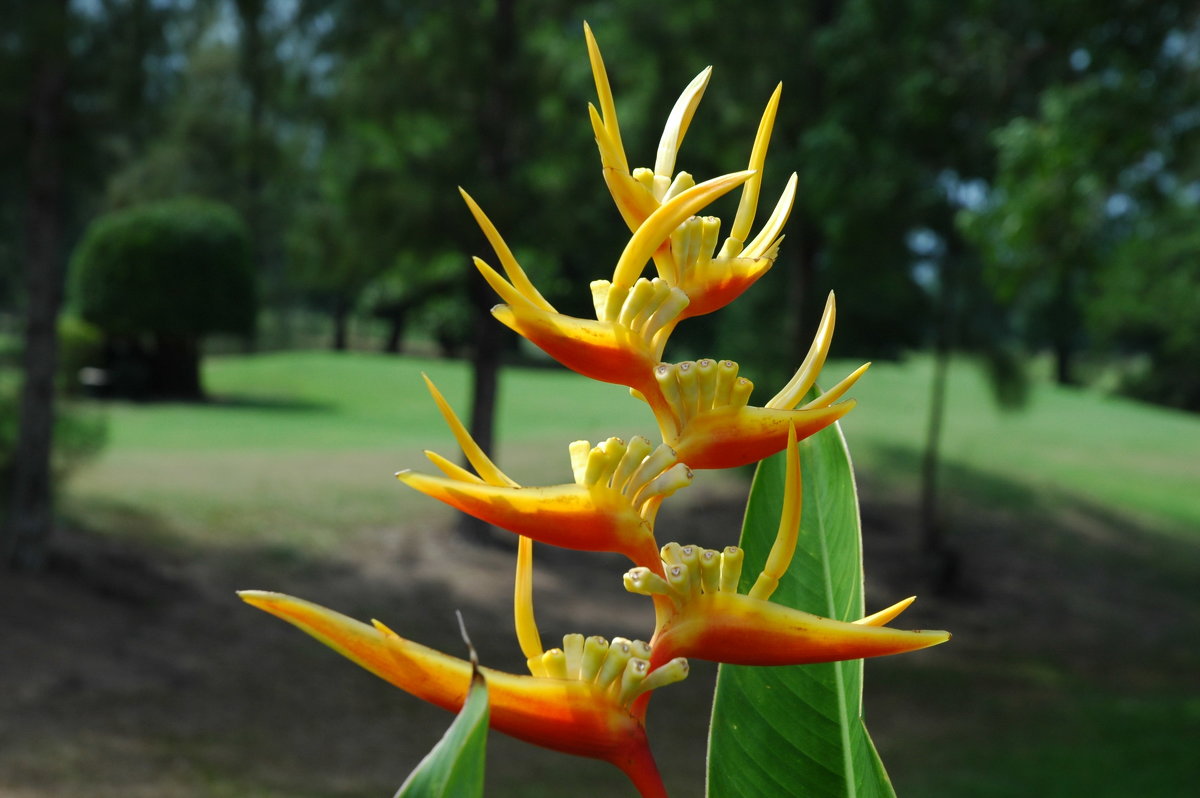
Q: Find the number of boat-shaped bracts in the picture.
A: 7